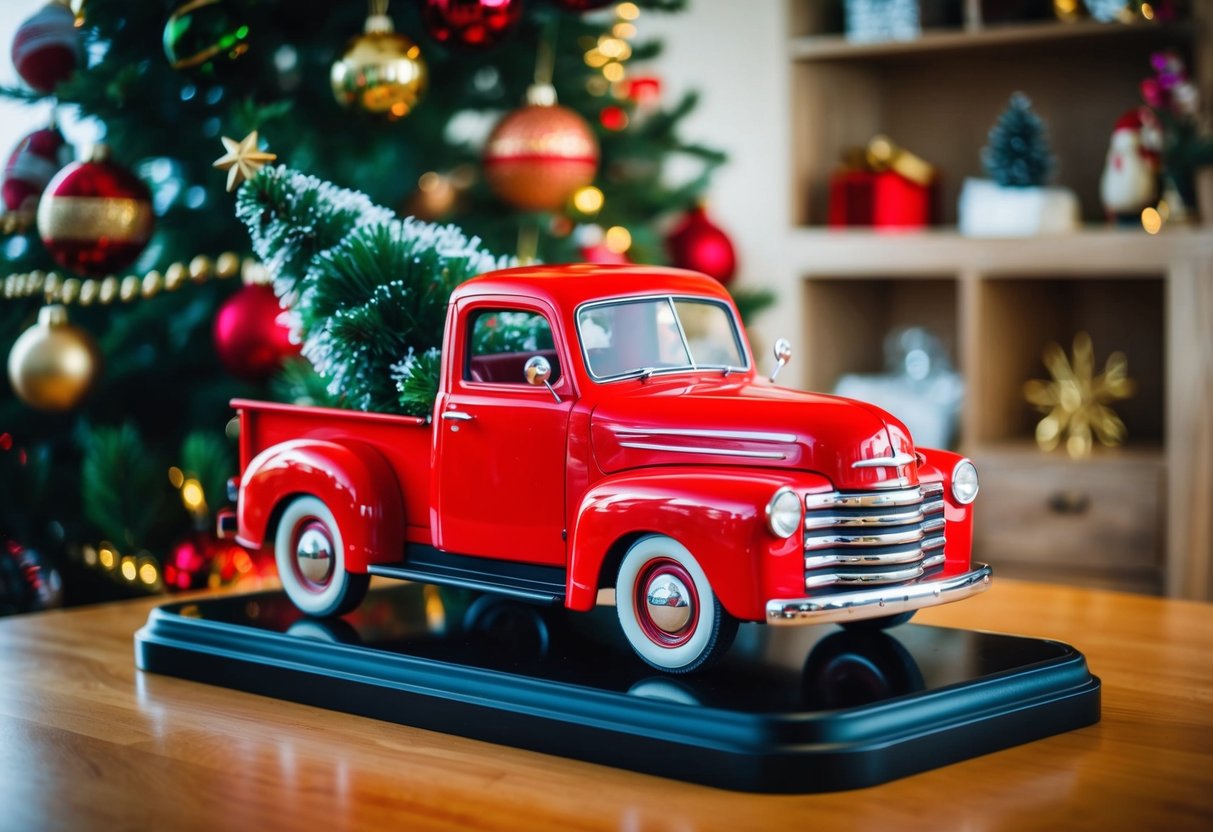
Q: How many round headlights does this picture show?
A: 2